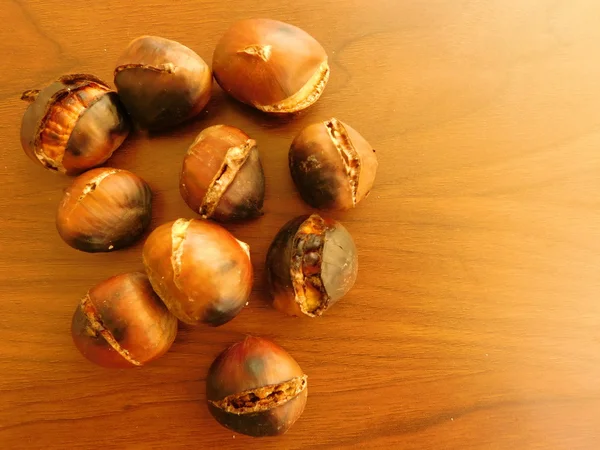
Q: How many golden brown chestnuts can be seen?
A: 10